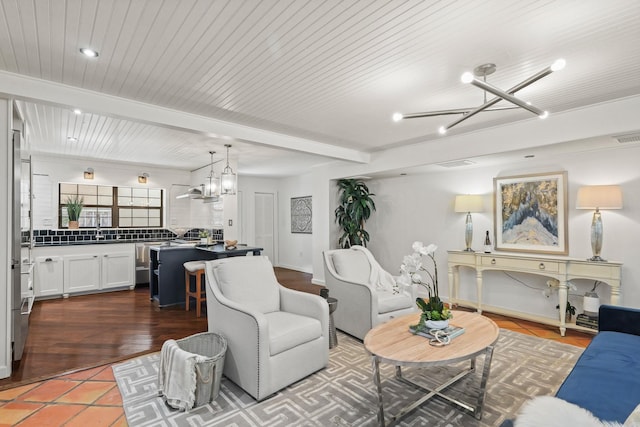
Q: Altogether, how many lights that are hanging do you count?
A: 3